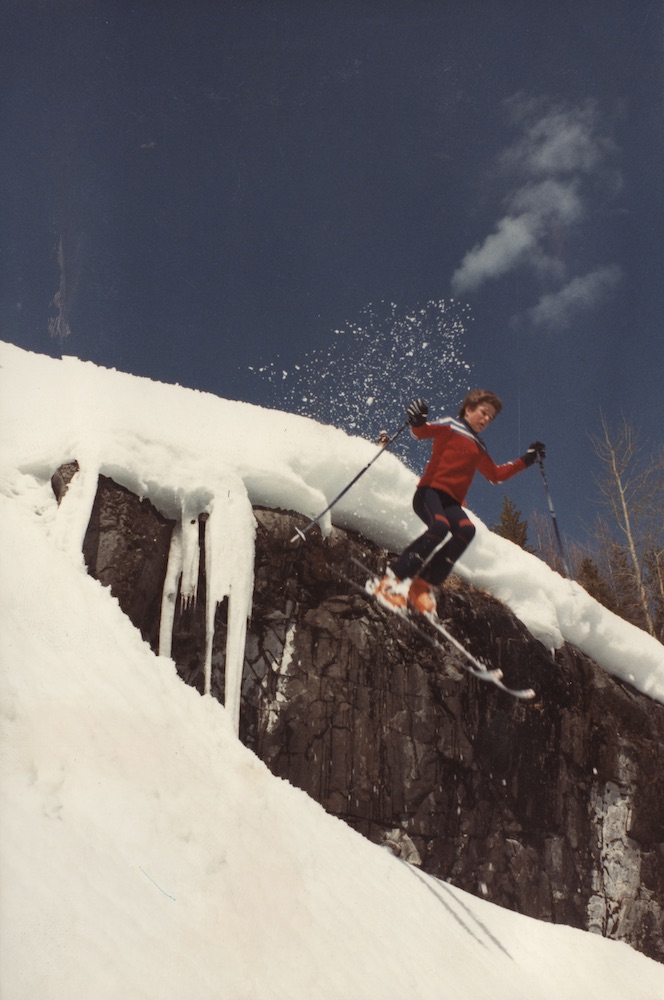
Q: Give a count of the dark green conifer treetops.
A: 2